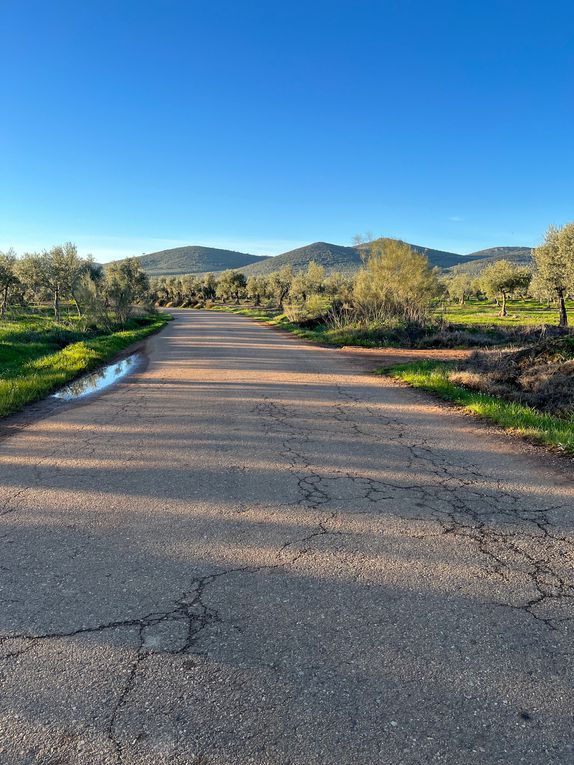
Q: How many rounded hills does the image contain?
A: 4